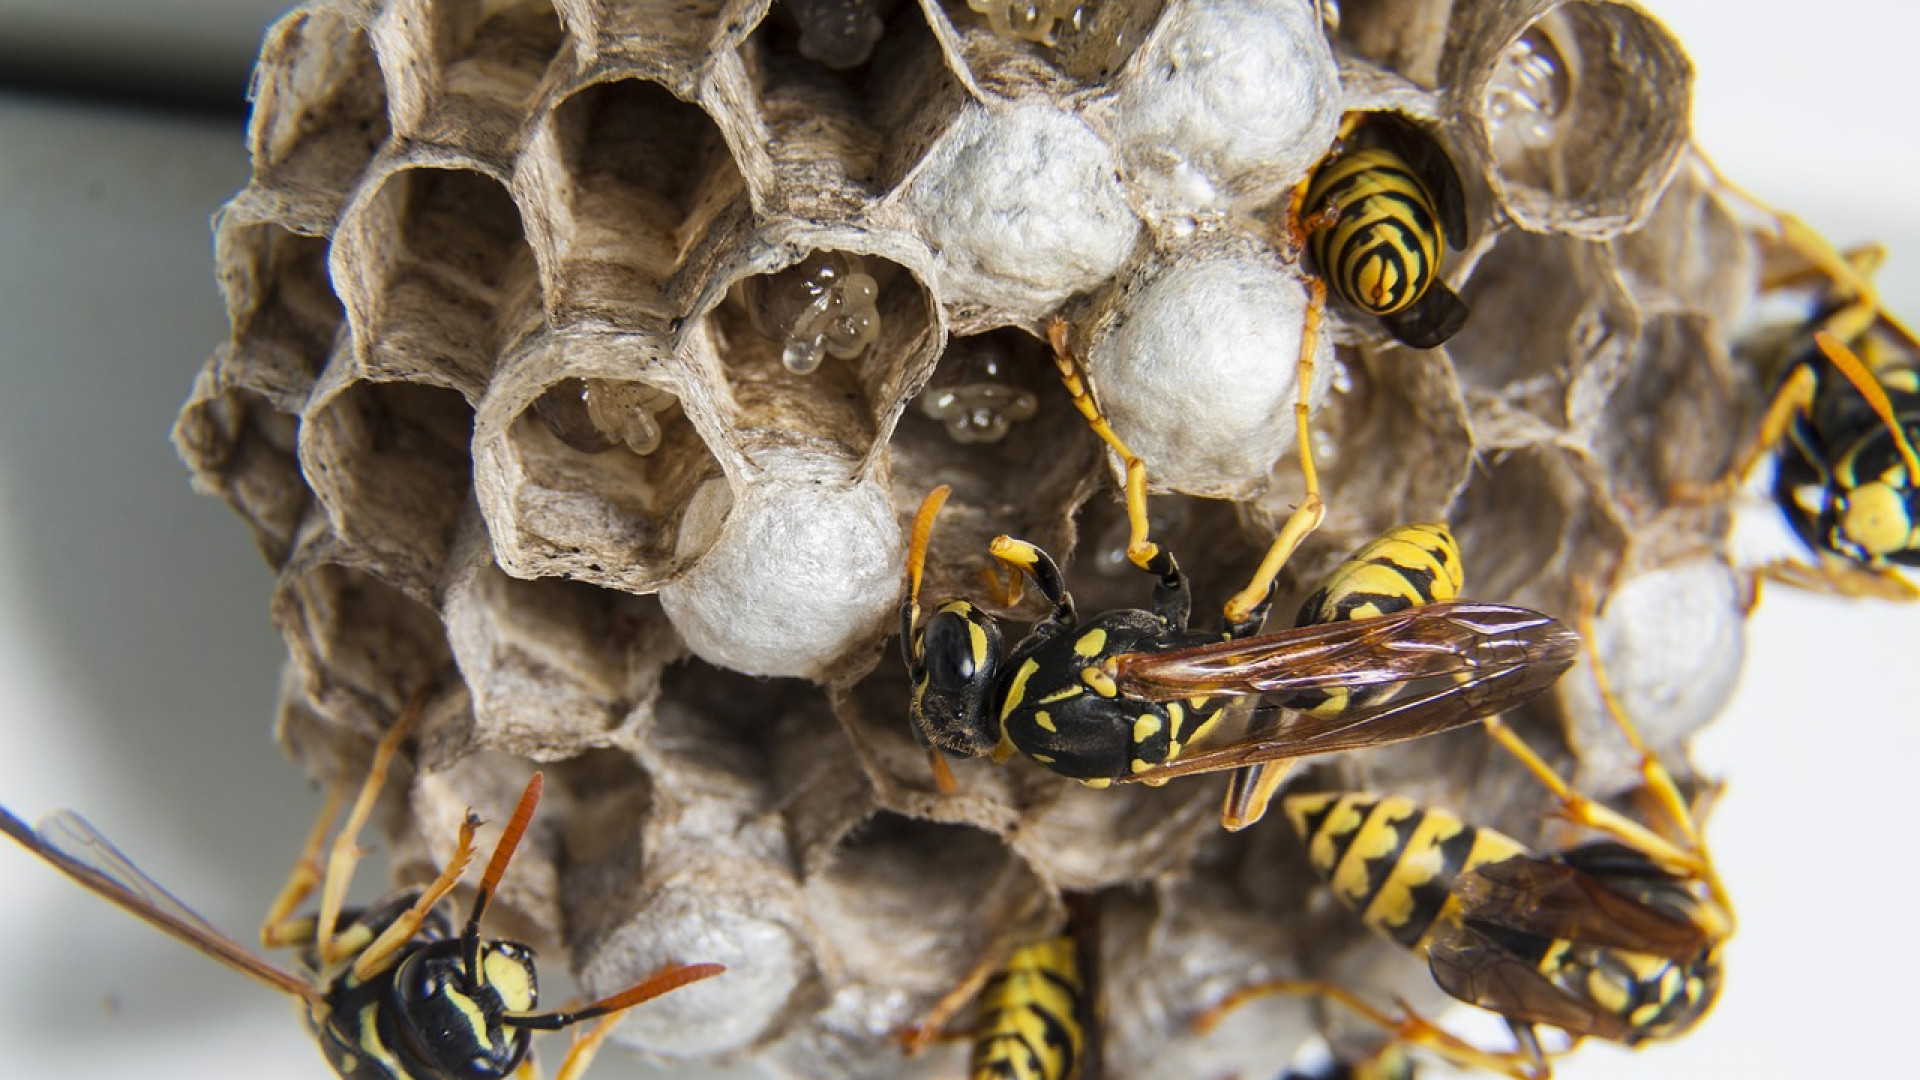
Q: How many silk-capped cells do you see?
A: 6